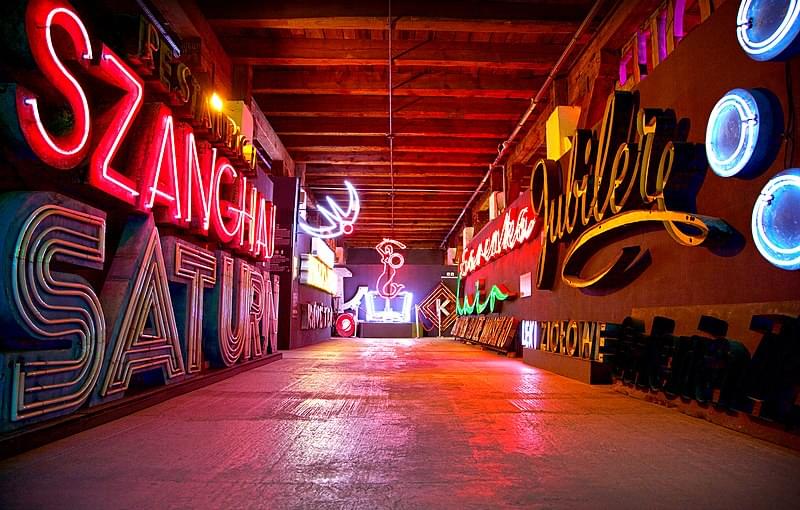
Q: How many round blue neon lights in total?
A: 3